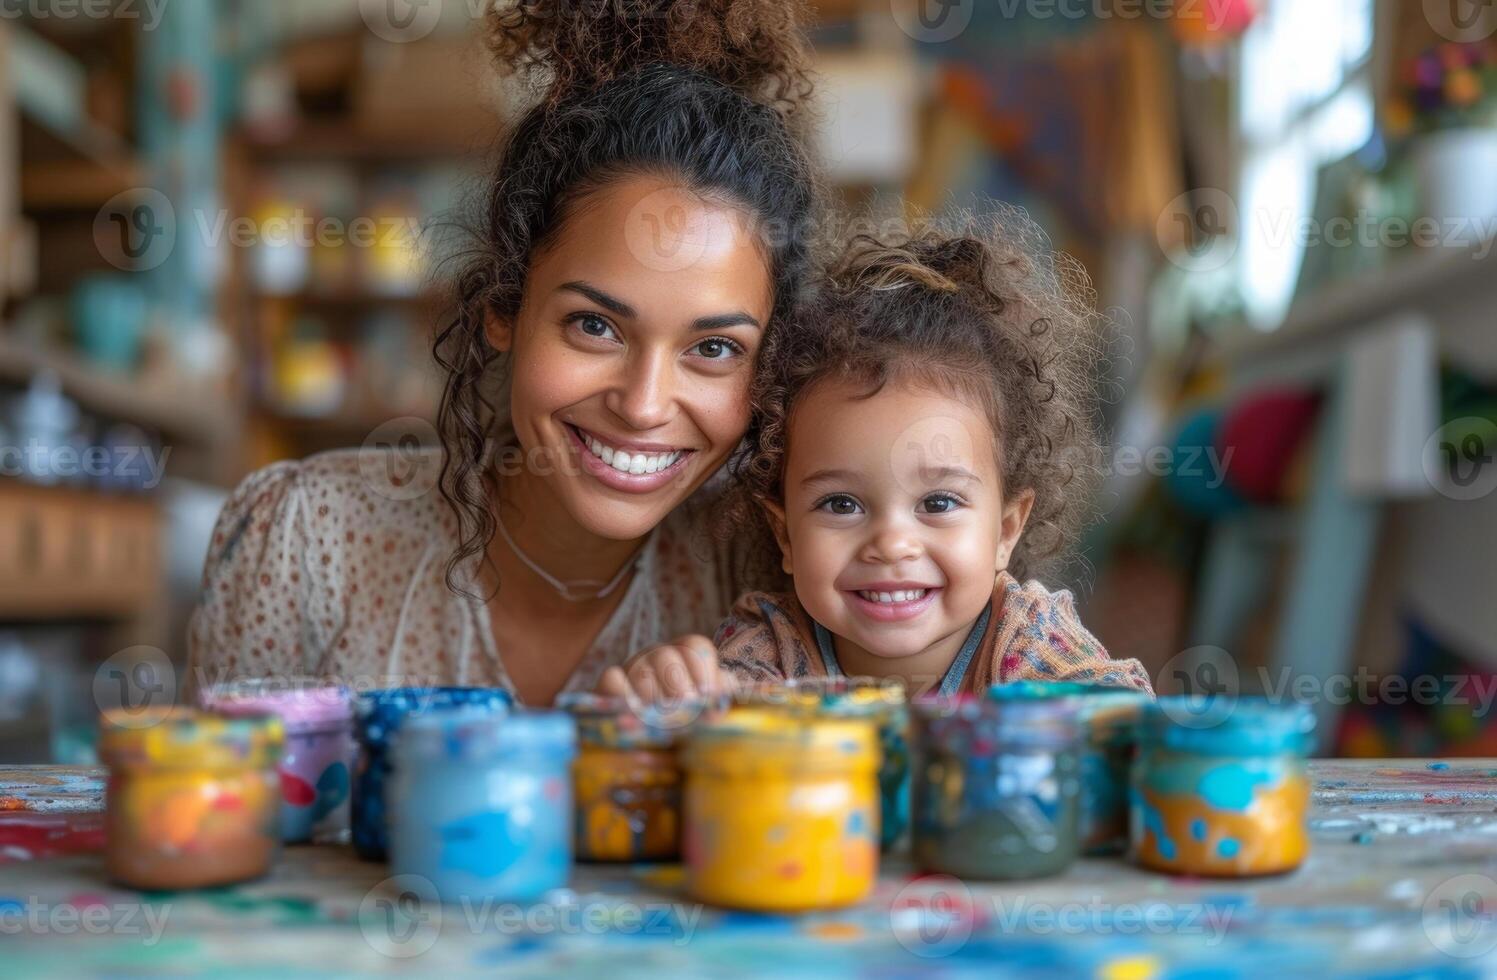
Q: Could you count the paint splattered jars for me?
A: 10